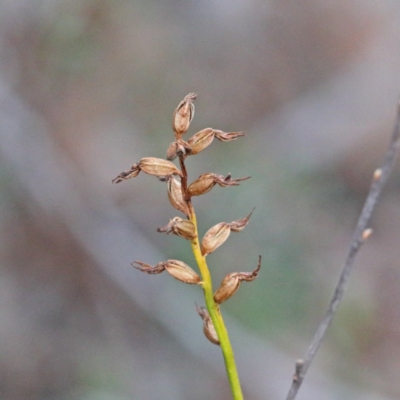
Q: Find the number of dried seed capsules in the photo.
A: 11